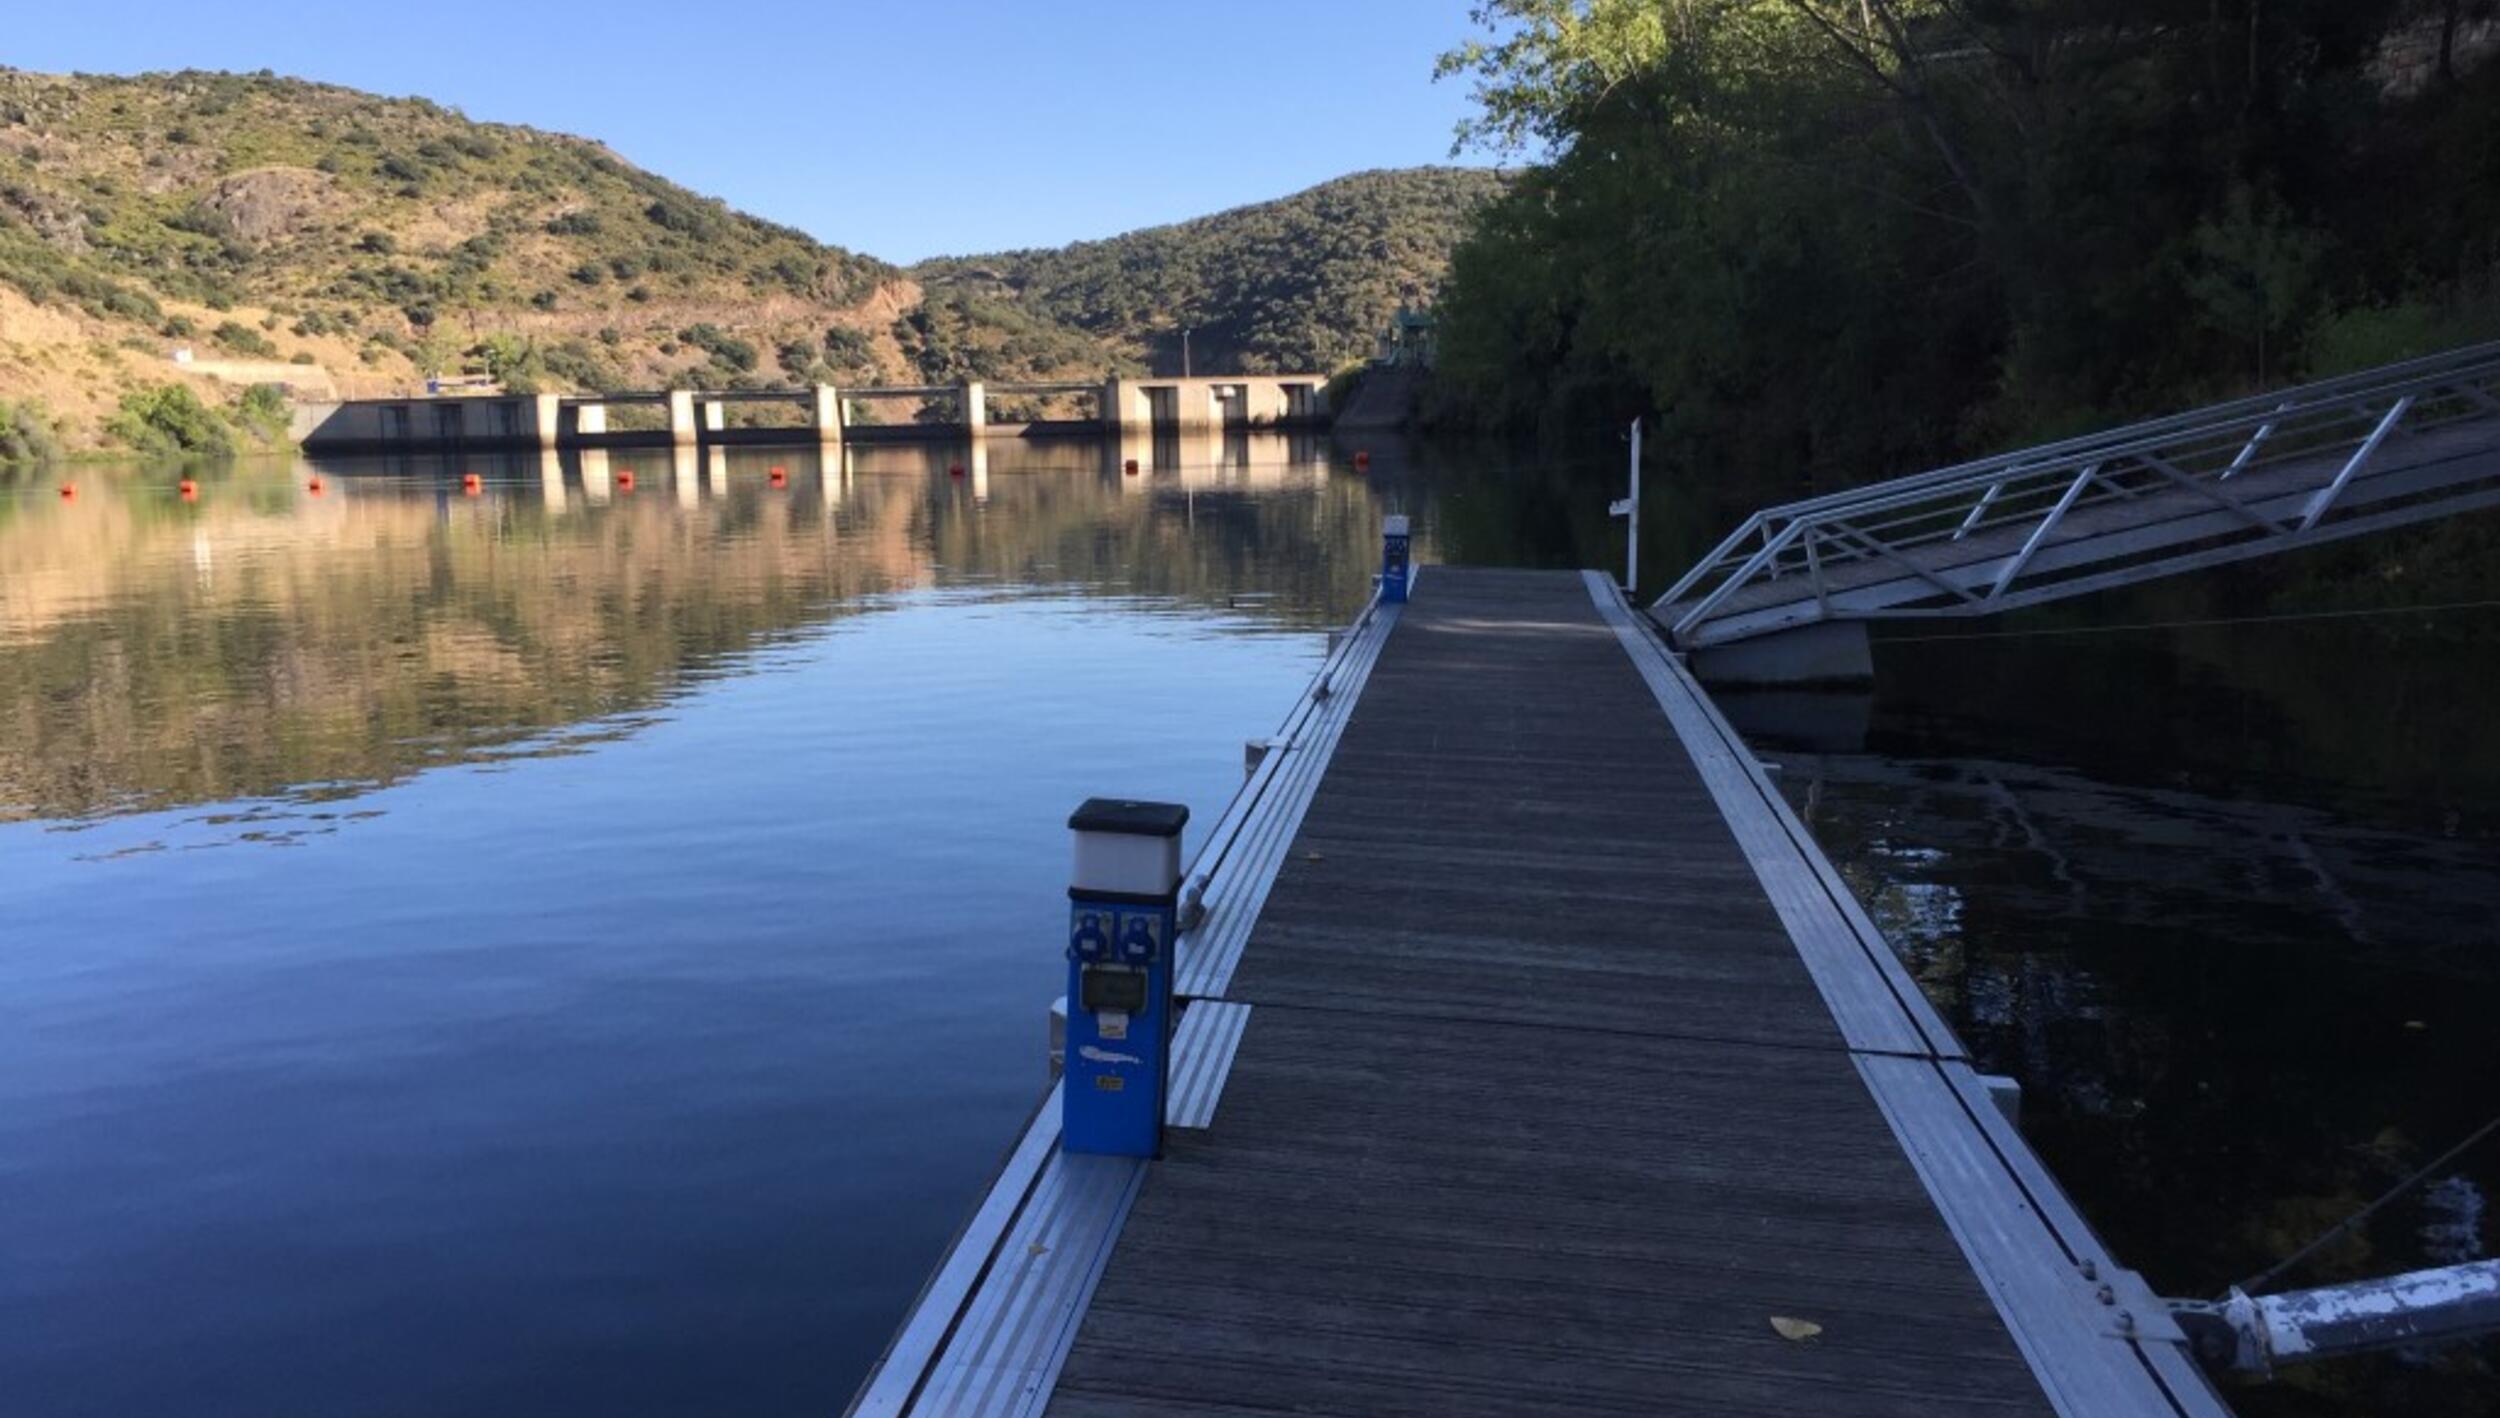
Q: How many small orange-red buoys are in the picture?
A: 9